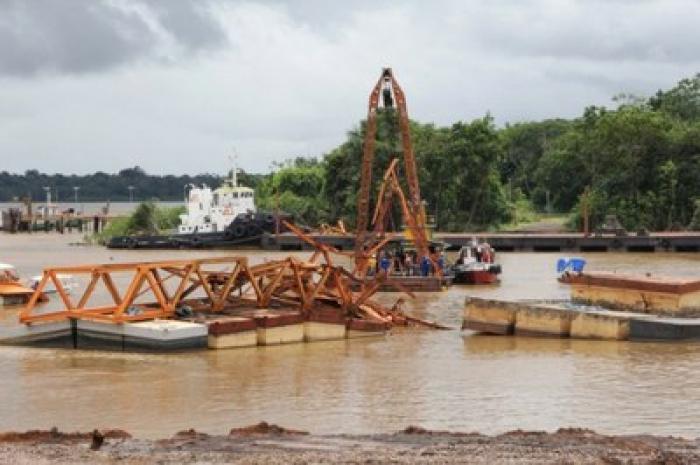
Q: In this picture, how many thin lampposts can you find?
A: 3